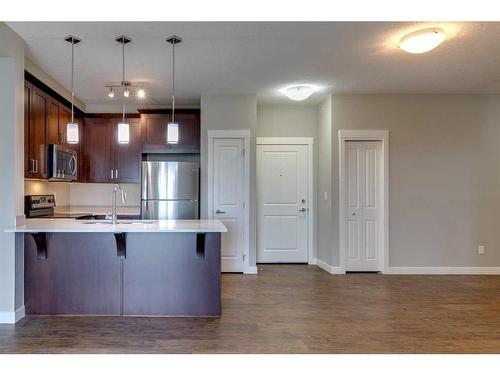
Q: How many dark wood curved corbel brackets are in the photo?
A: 3